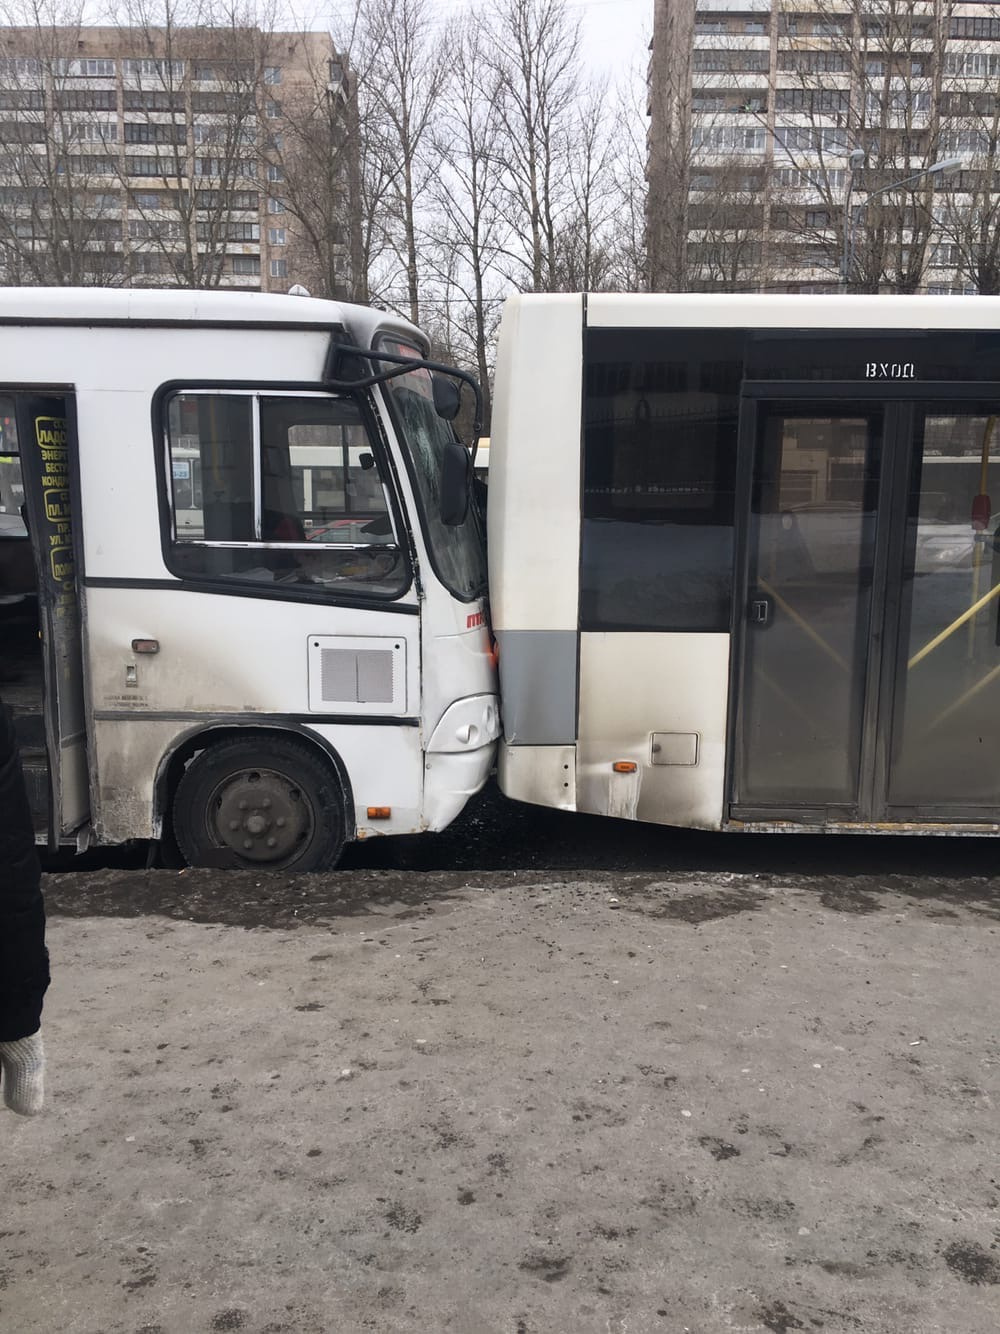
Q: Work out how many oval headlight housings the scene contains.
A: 2